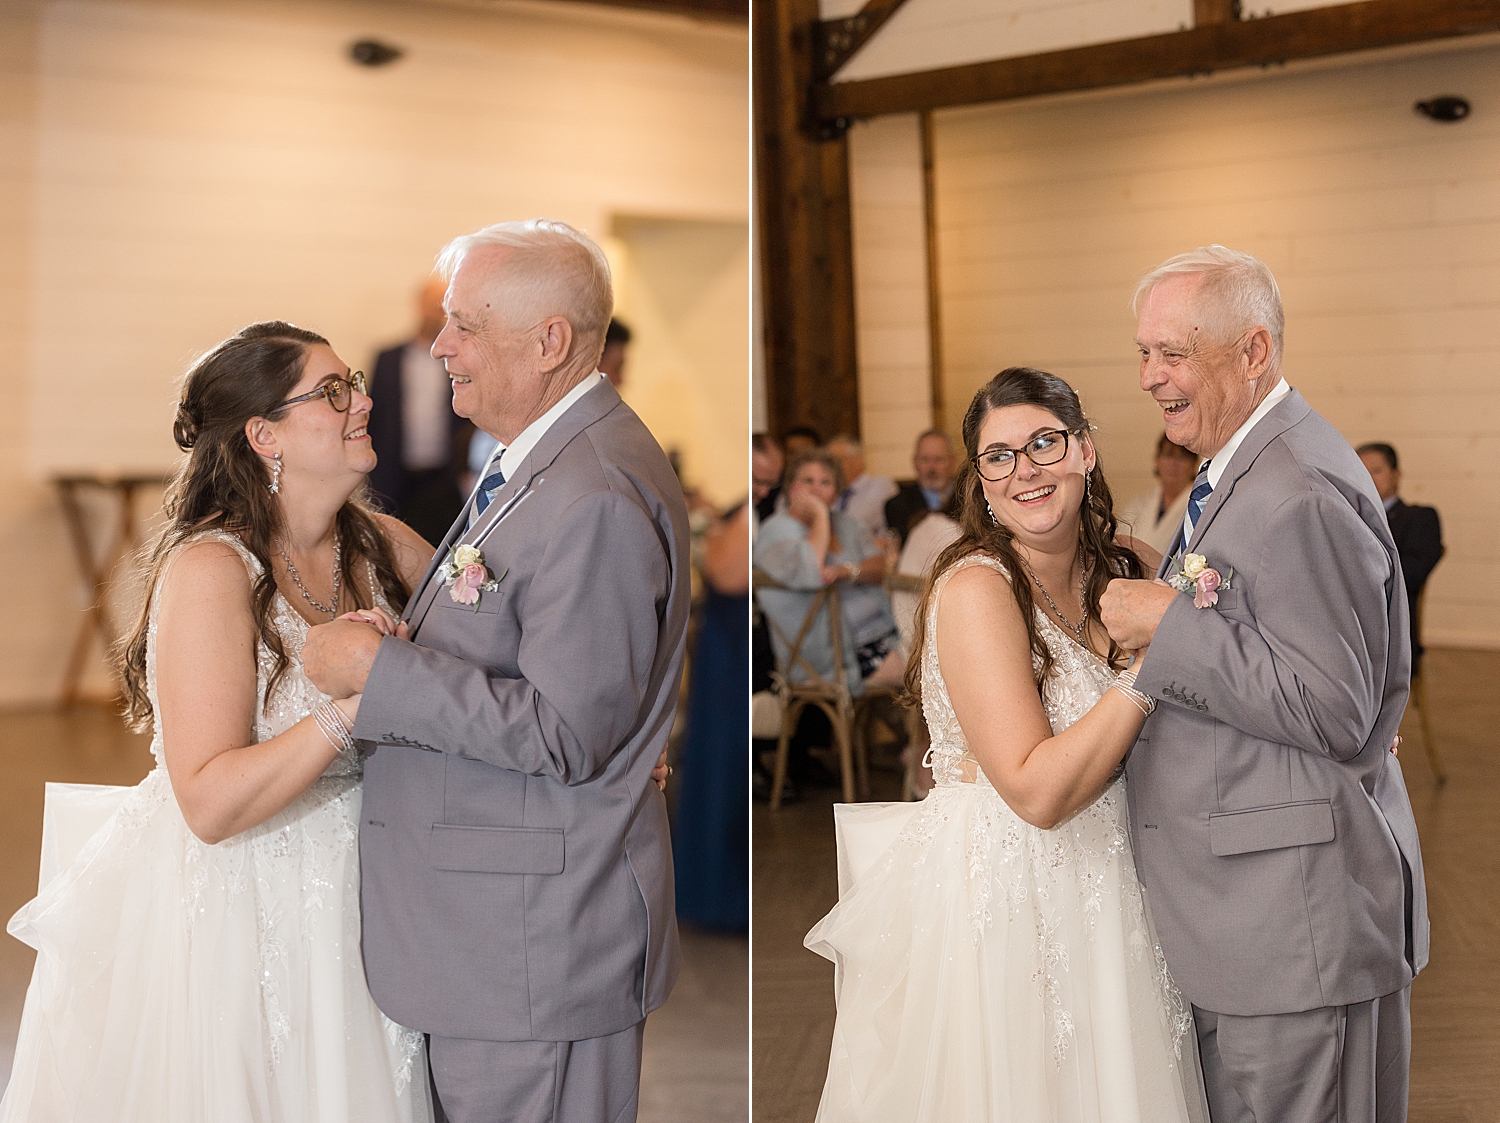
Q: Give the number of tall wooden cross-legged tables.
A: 1